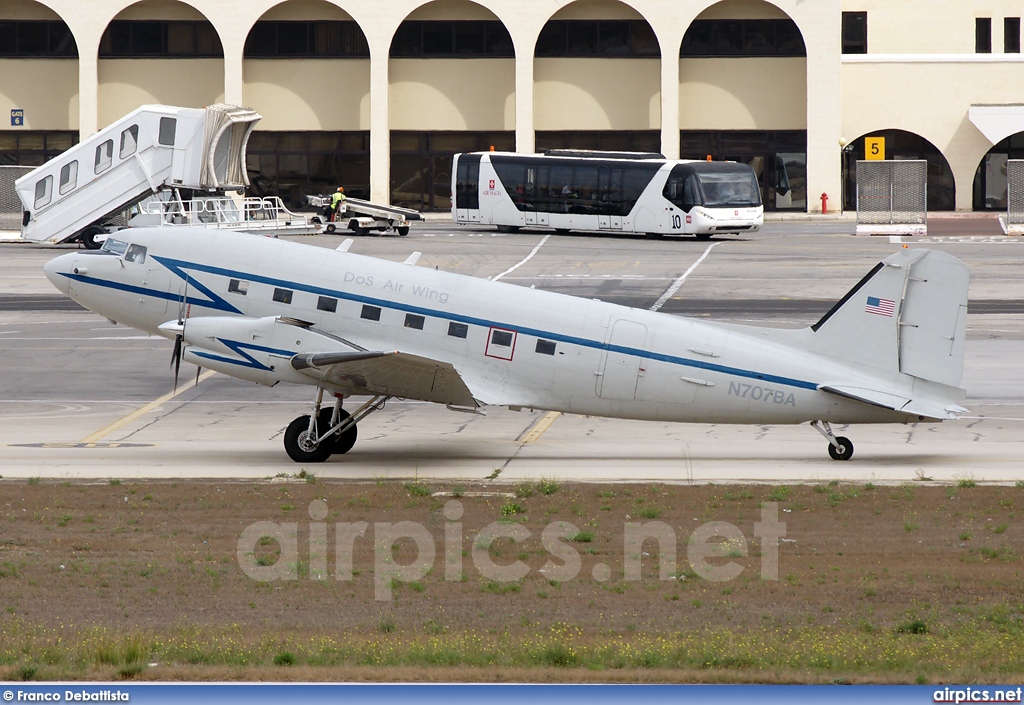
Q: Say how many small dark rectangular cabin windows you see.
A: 8